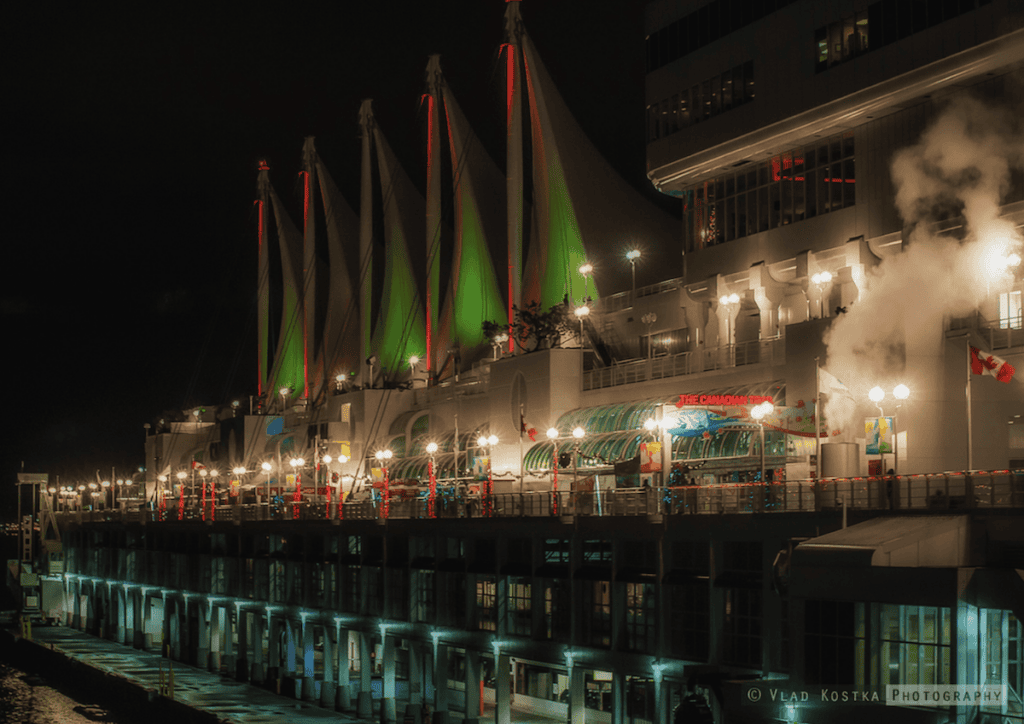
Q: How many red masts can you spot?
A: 4